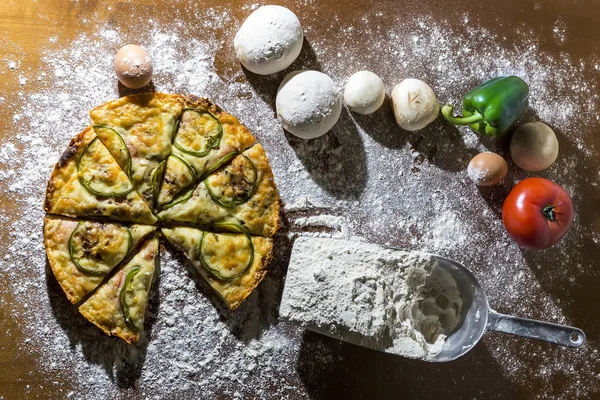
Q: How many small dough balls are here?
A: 2